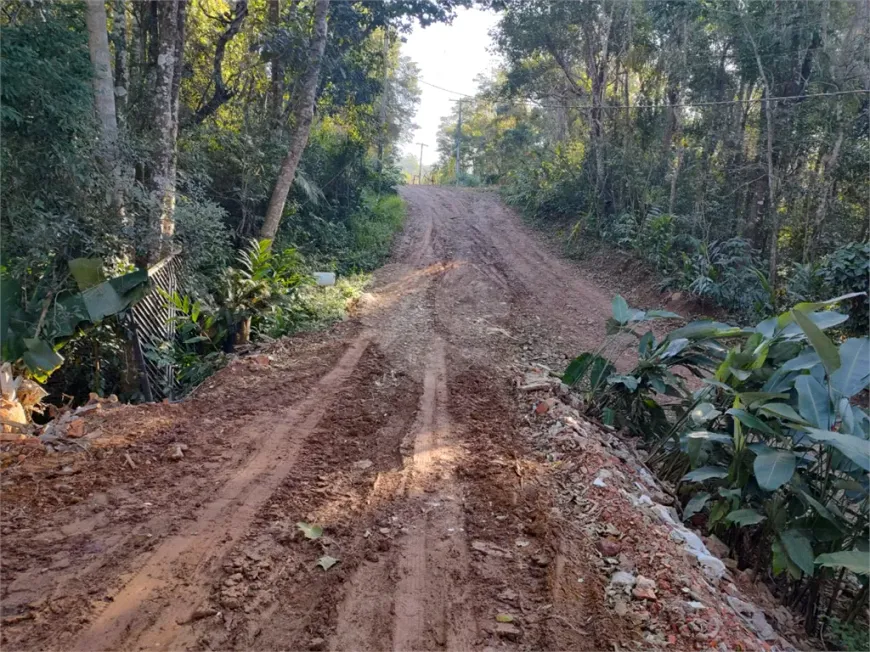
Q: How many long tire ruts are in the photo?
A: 2